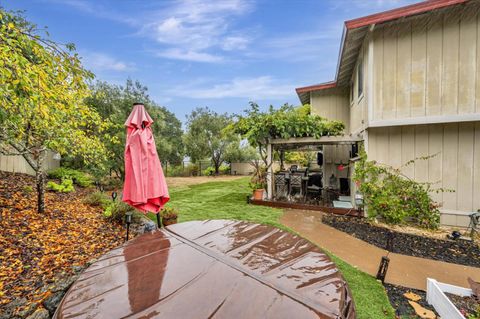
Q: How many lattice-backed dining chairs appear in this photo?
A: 2